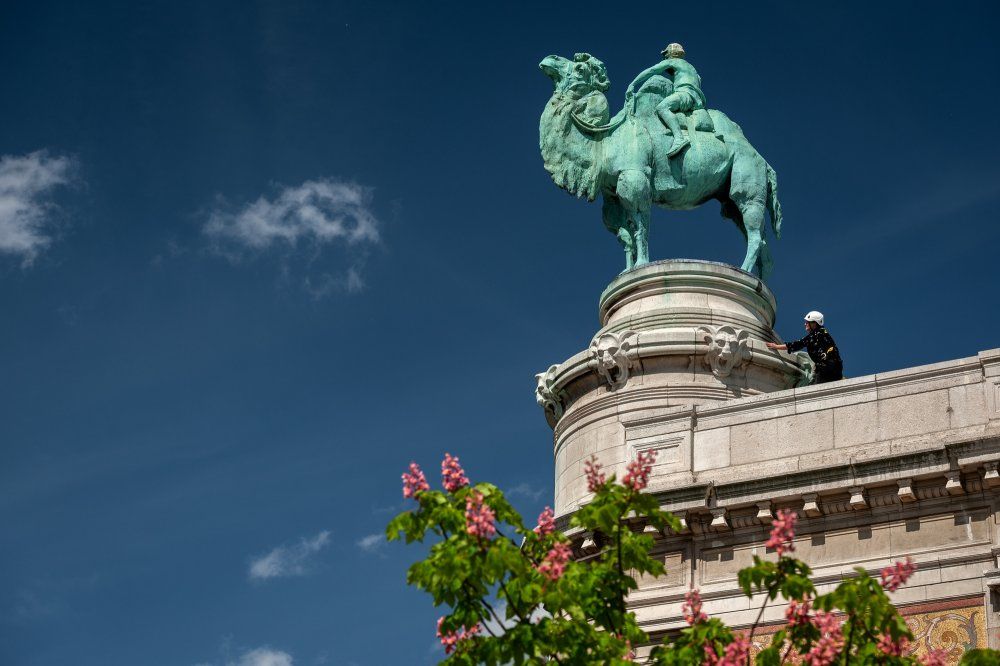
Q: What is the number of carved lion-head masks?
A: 4